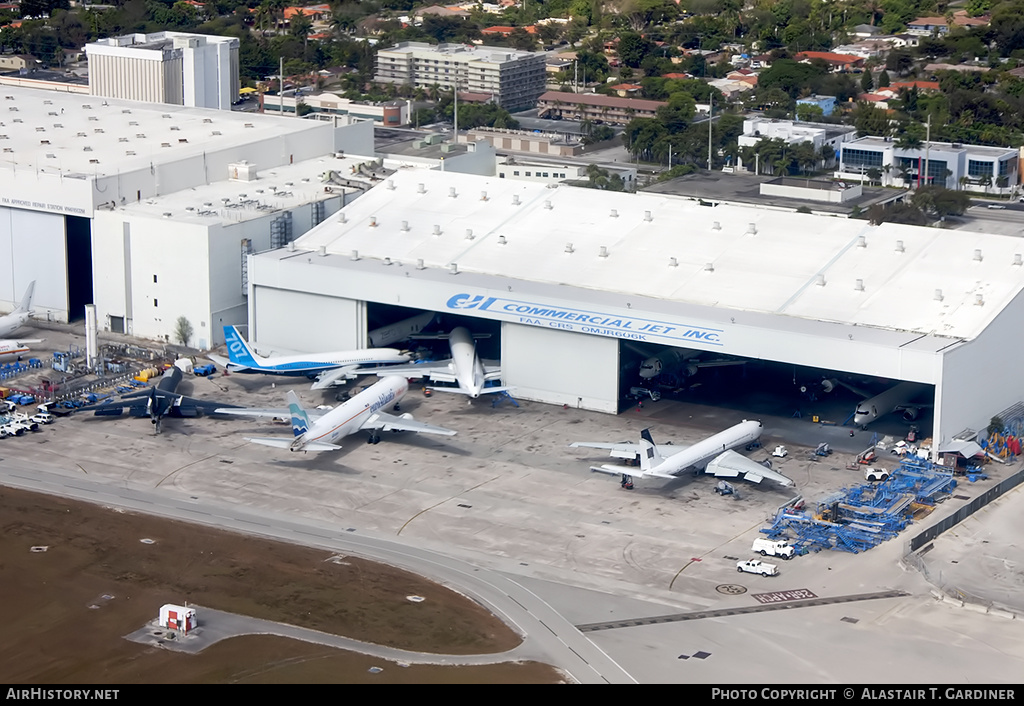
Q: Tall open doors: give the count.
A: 3